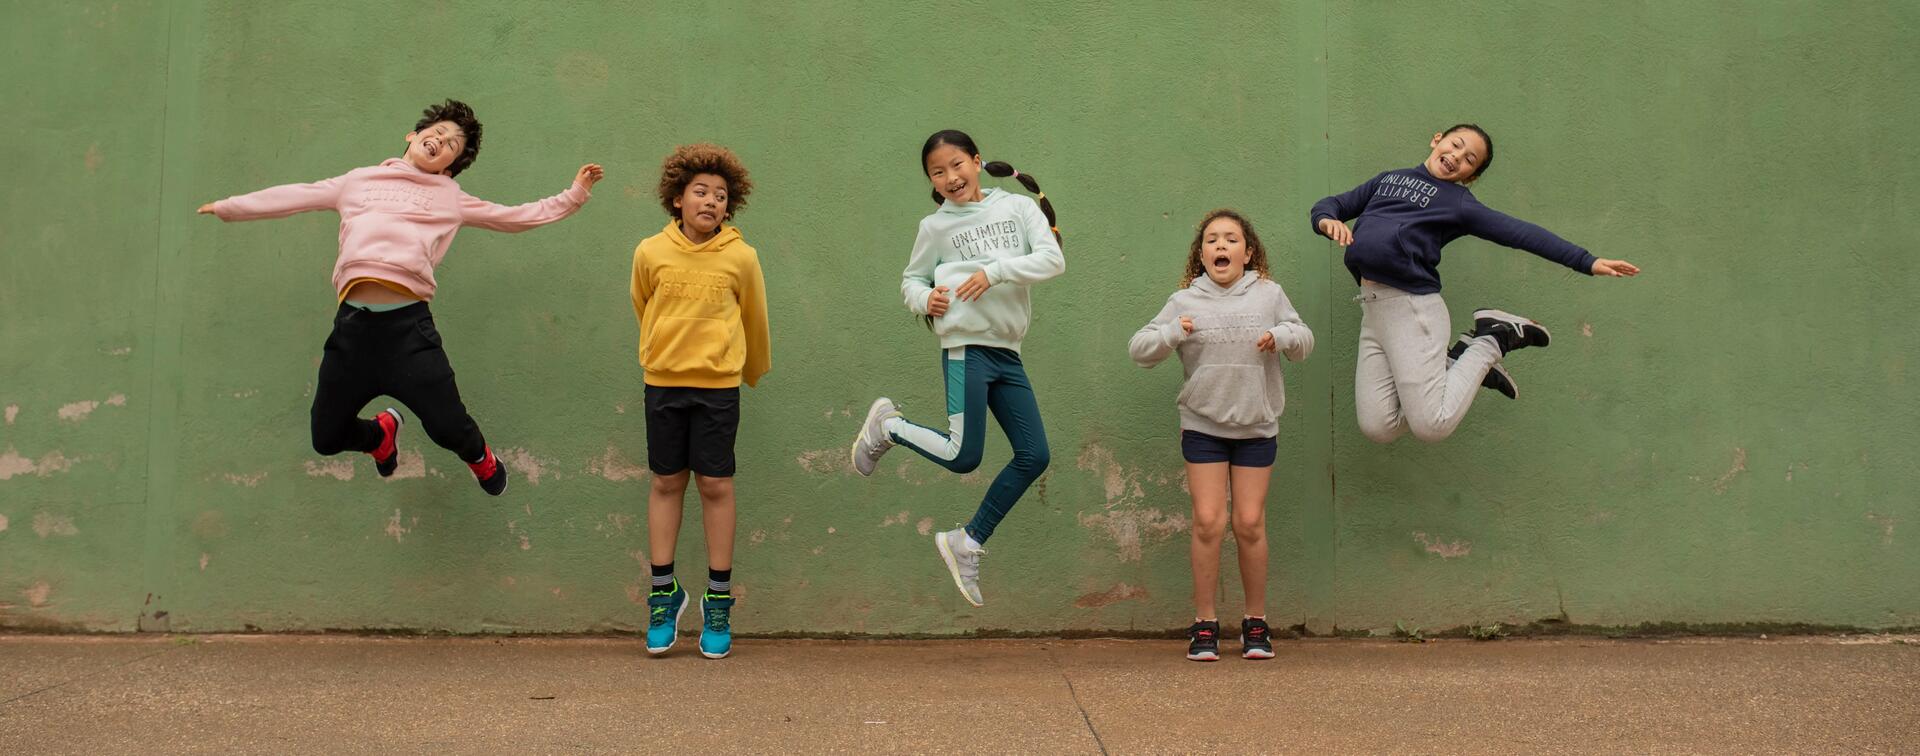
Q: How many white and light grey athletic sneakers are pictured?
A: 2